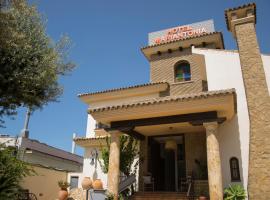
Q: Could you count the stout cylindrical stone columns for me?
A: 2